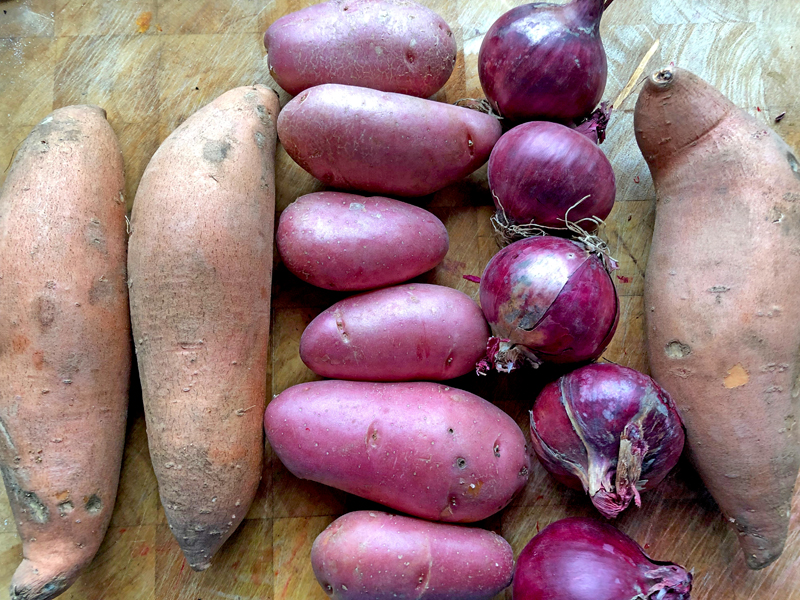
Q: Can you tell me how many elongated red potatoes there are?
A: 6